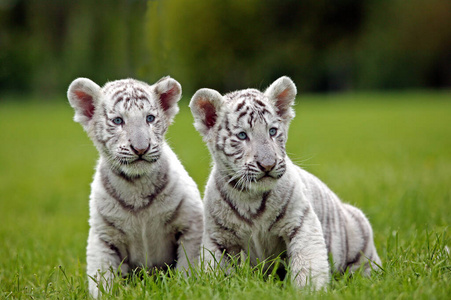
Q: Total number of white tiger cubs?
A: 2